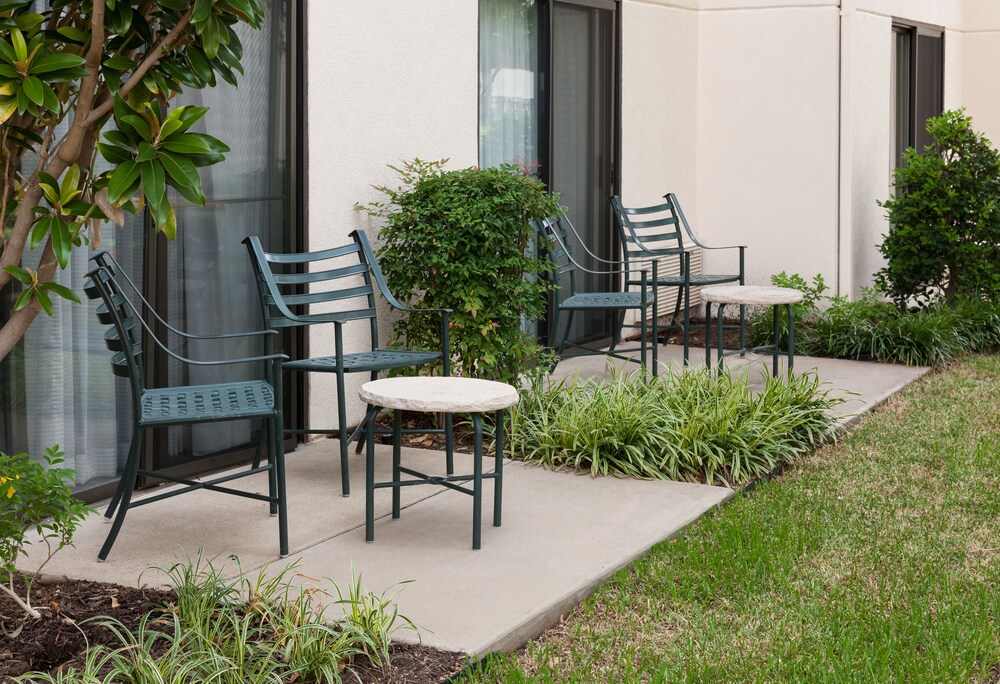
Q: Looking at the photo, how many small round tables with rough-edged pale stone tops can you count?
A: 2